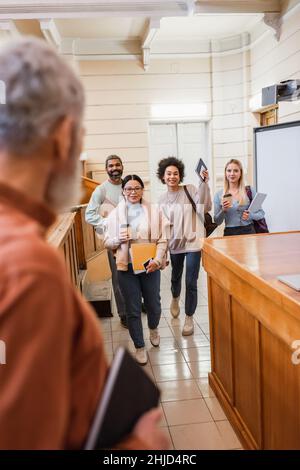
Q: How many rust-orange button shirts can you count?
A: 1